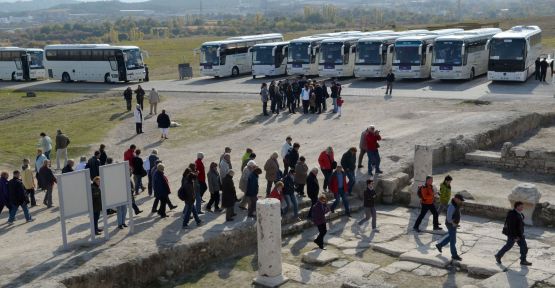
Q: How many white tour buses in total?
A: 10